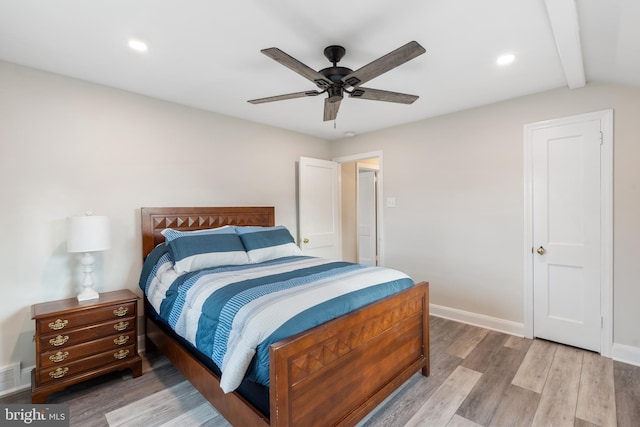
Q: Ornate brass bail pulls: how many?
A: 8